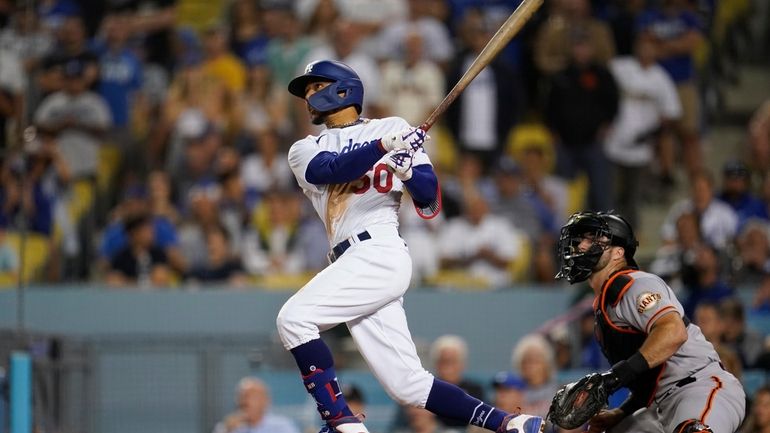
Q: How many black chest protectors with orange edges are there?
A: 1